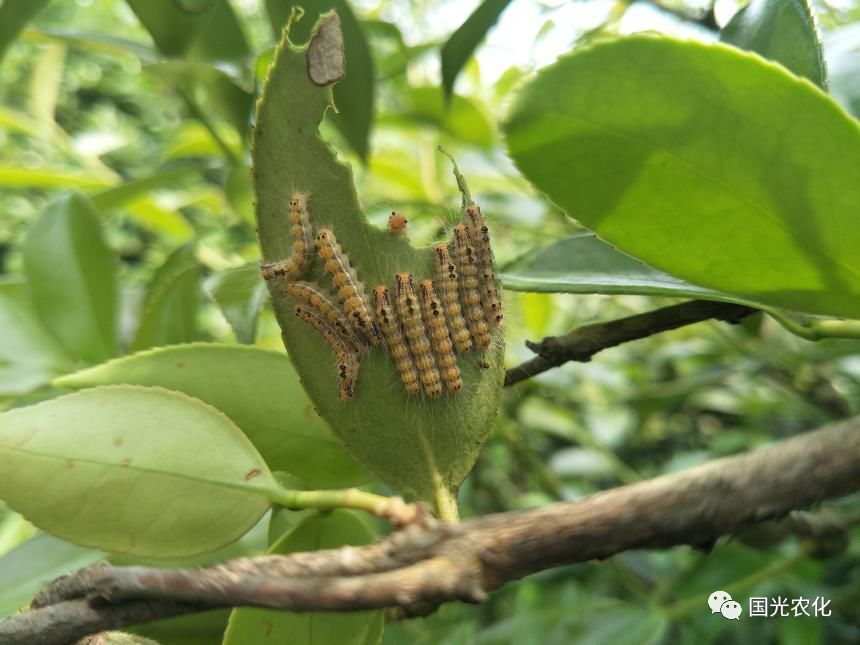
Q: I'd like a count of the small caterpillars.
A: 11